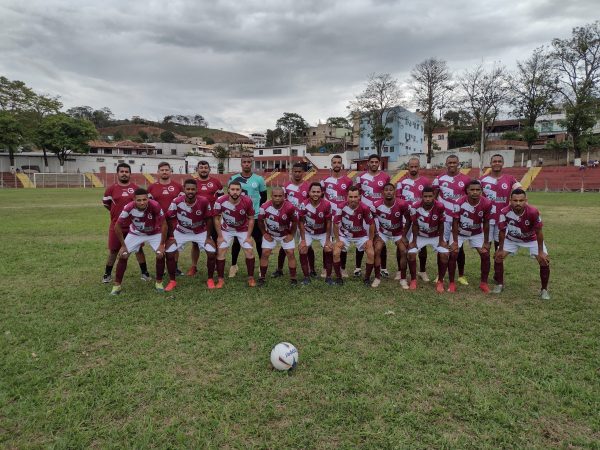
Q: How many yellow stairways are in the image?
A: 11